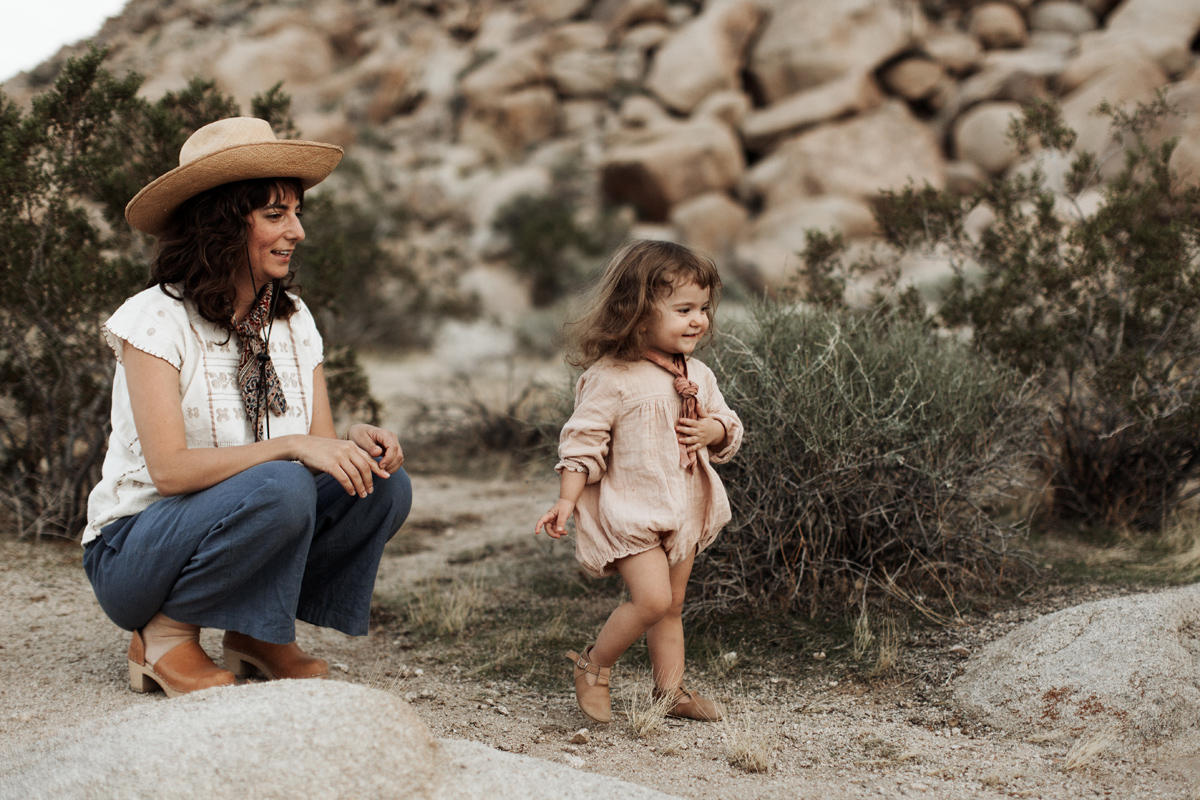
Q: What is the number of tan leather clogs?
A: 2